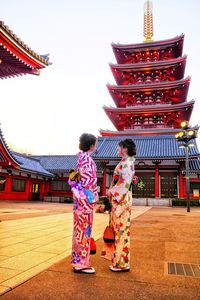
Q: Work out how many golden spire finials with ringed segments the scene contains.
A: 1